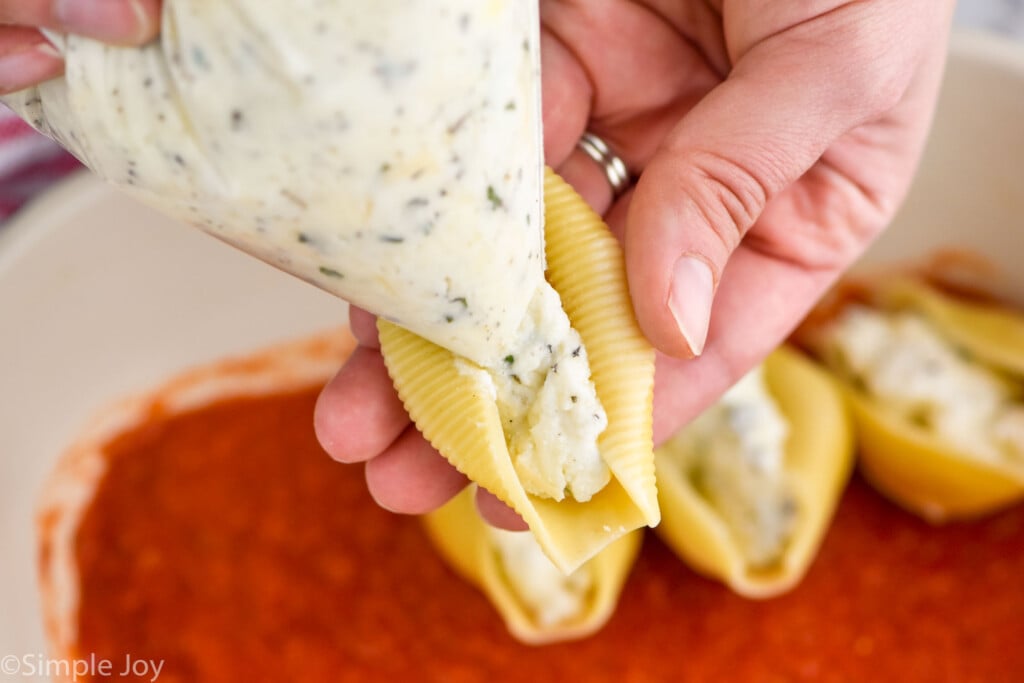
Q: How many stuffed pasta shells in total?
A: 4